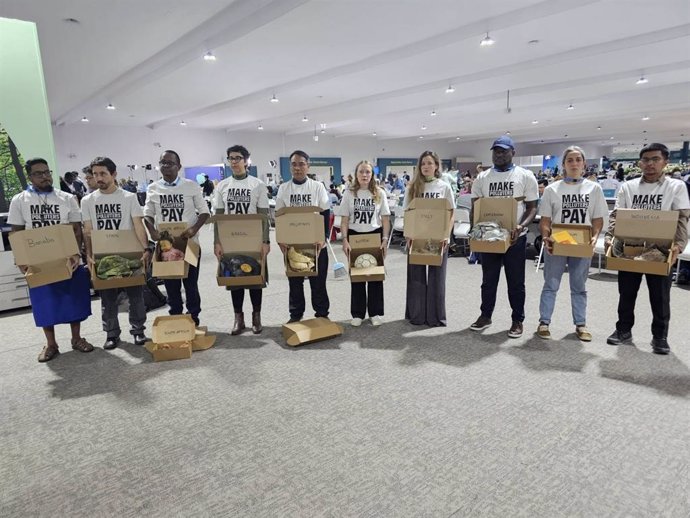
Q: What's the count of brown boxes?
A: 12